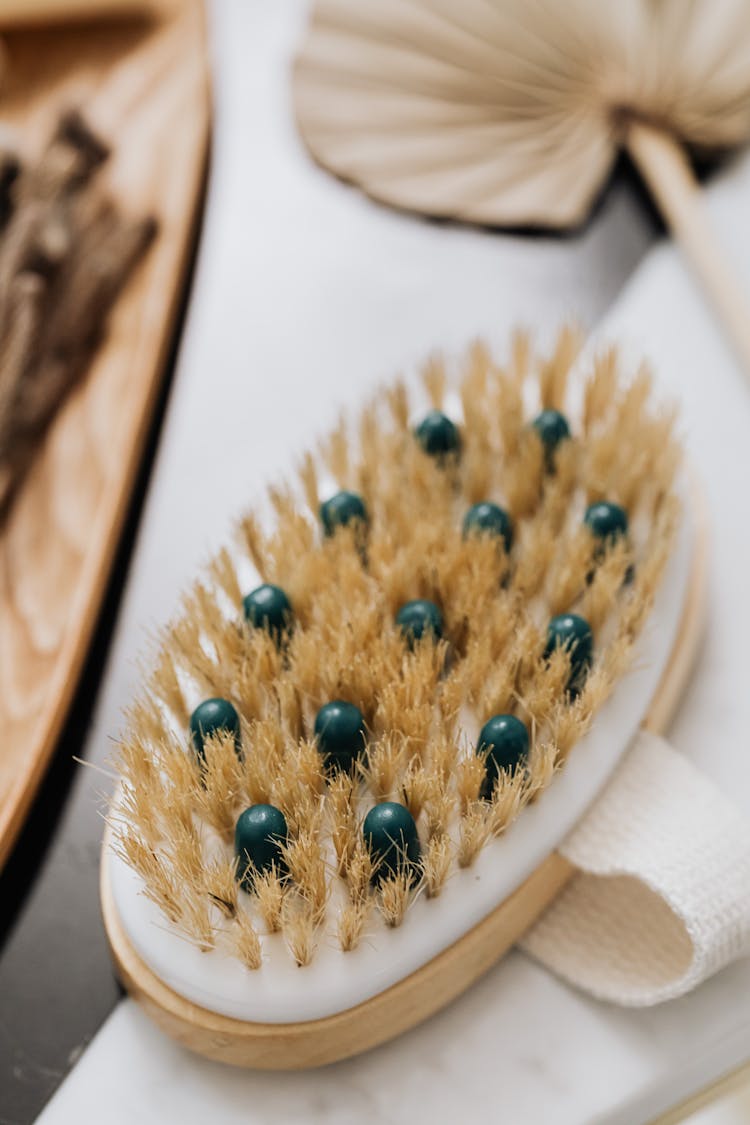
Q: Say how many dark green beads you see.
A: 13